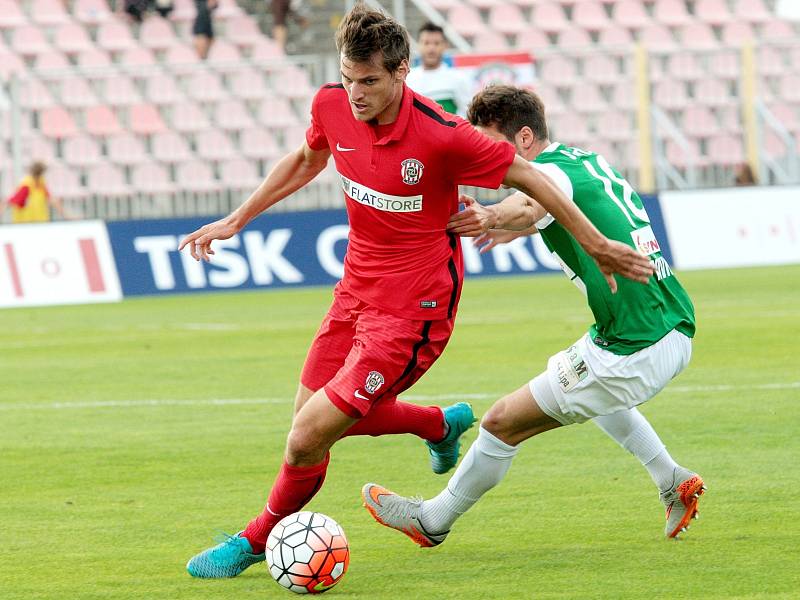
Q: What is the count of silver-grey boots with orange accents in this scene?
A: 2